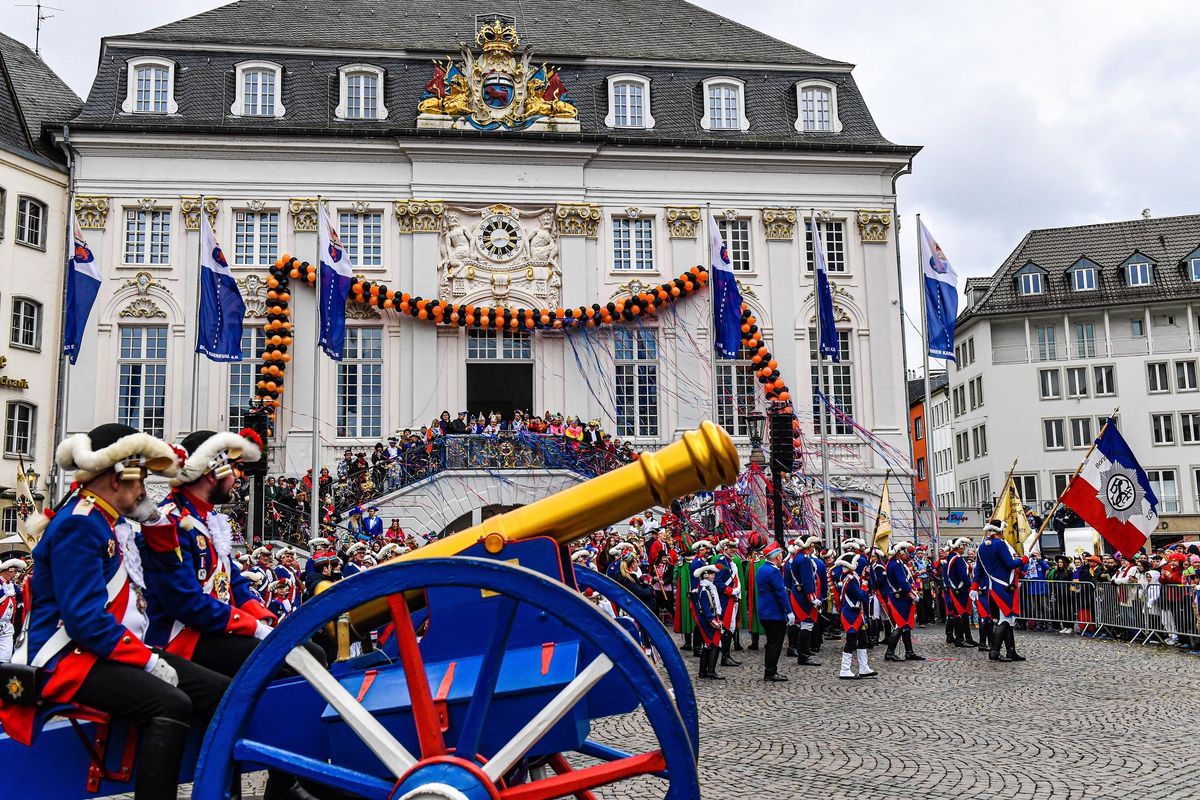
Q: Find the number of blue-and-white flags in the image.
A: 6